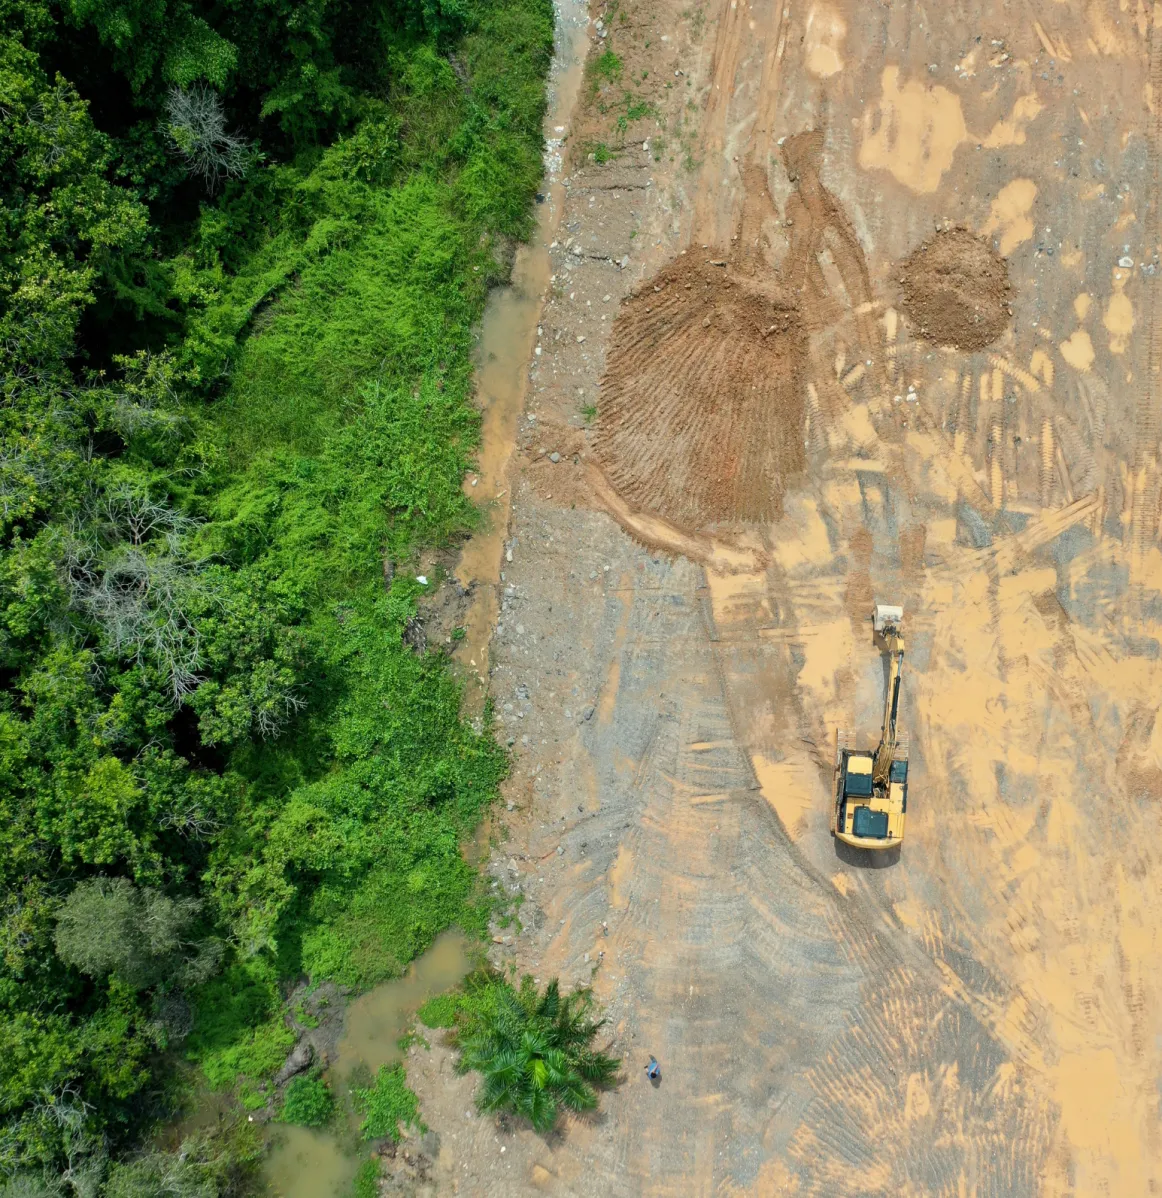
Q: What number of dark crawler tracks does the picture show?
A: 2